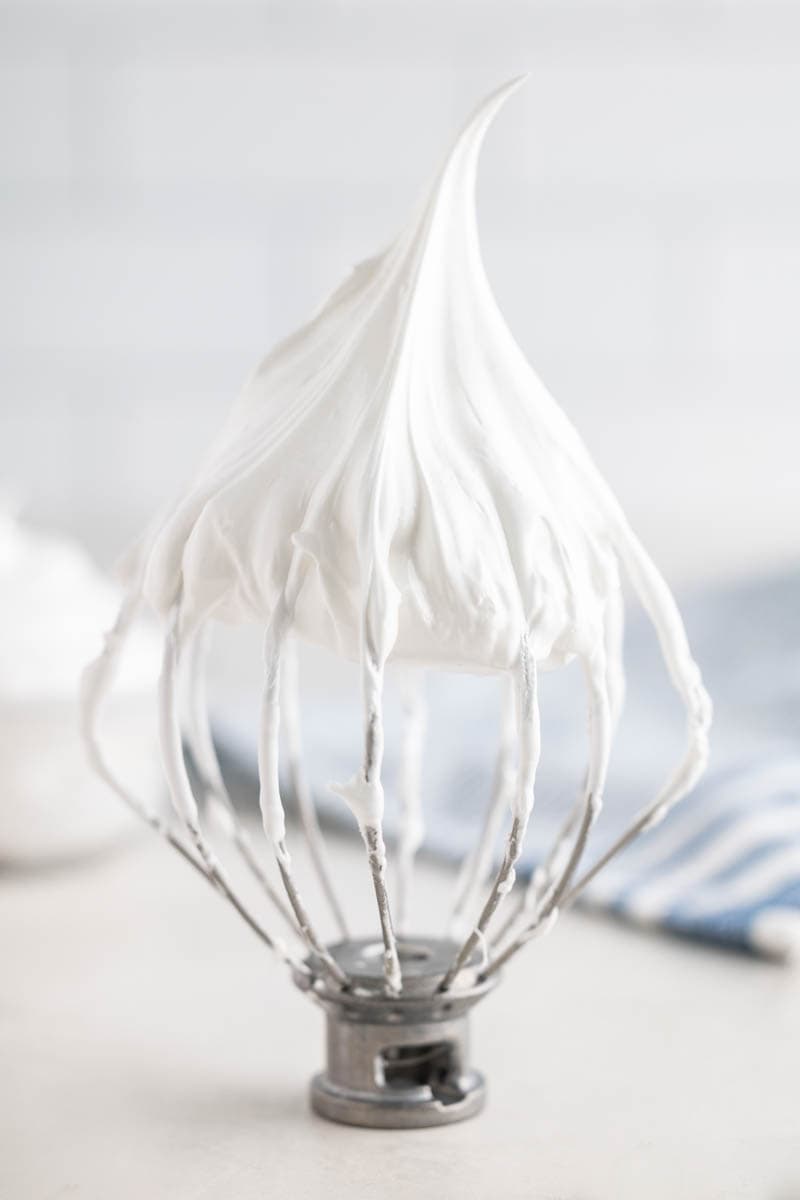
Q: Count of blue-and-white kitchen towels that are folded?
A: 1